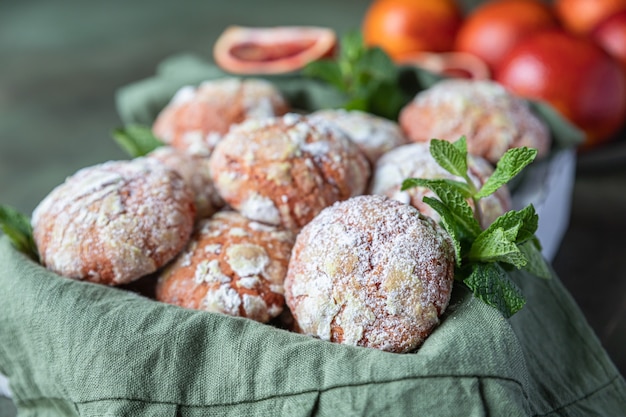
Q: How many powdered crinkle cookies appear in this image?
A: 9